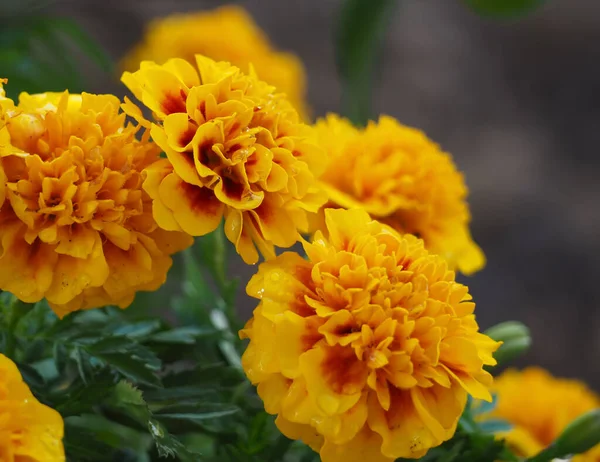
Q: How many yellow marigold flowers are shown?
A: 7